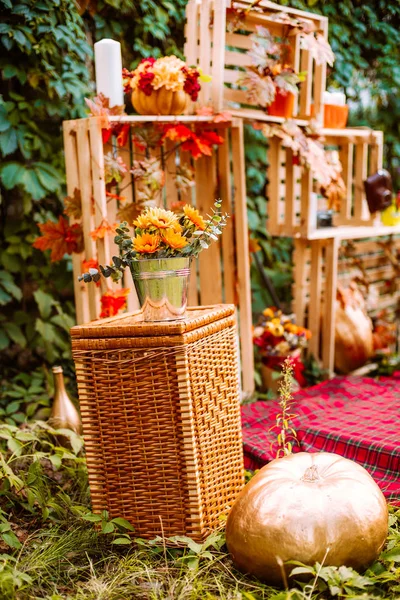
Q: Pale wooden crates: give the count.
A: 4